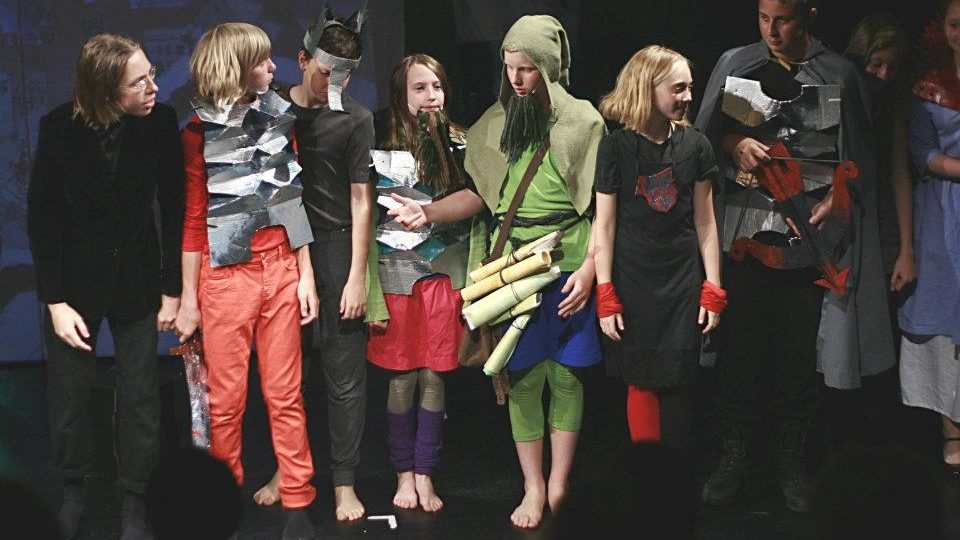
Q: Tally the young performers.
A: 9